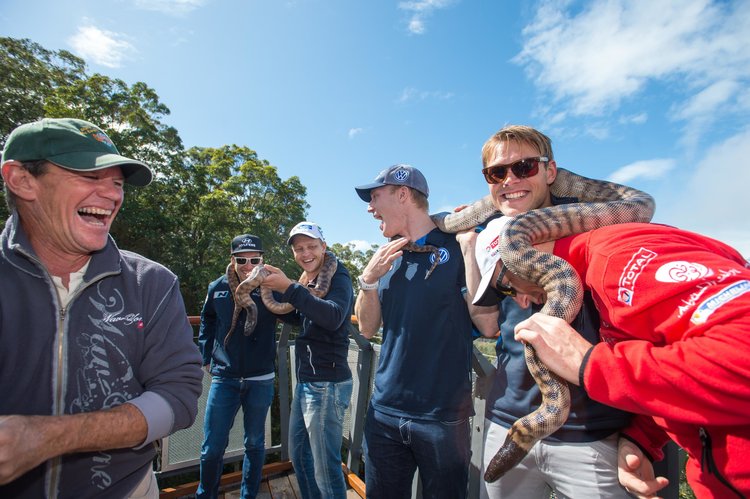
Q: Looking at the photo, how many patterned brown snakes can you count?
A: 2